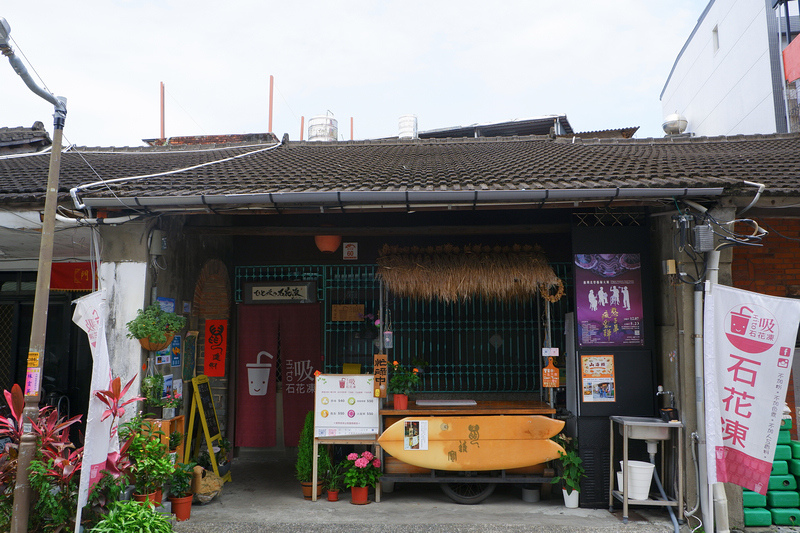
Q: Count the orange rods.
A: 4